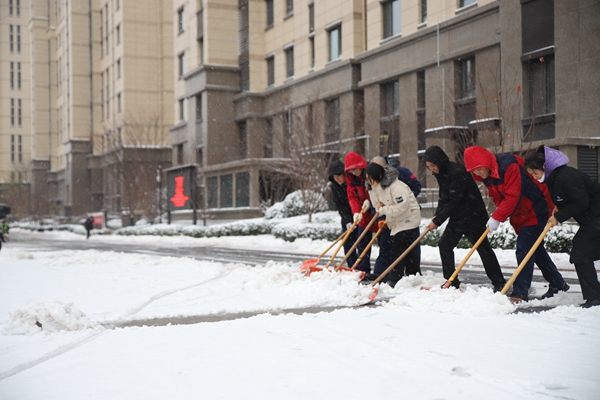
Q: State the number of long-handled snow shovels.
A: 7